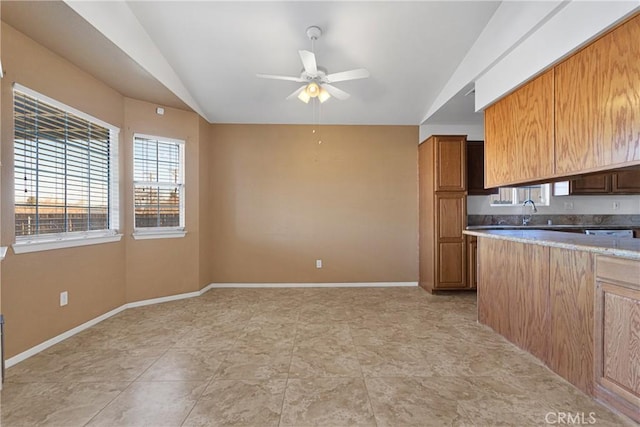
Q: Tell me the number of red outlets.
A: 0